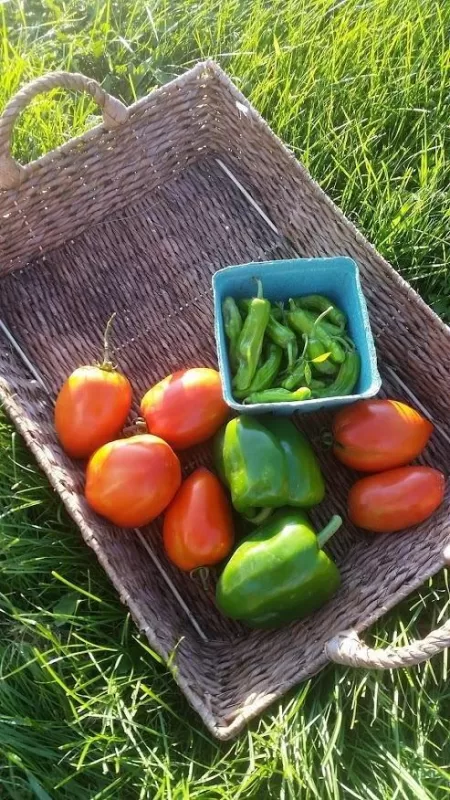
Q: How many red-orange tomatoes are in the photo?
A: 6